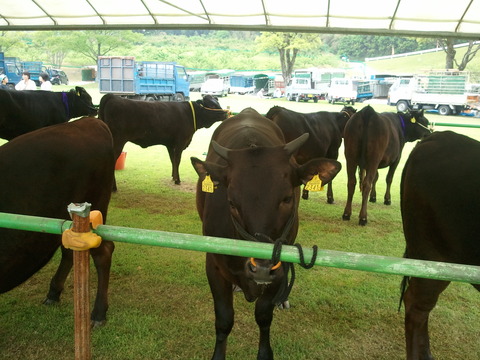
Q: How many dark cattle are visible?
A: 7